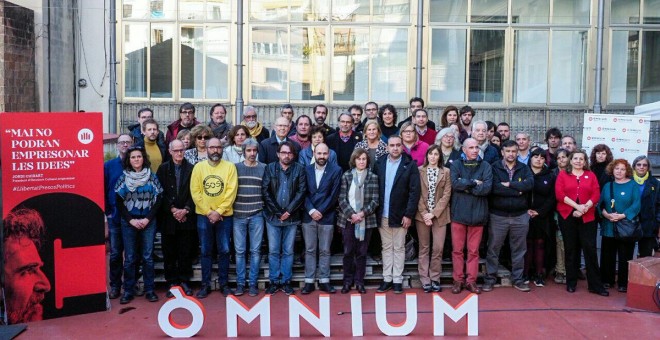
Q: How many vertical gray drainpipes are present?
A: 4